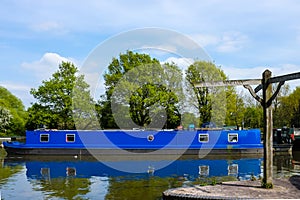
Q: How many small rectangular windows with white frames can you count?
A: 4